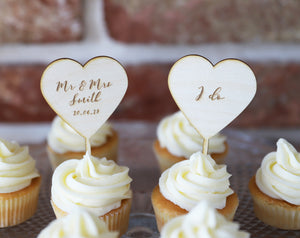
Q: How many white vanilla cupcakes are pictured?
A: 8